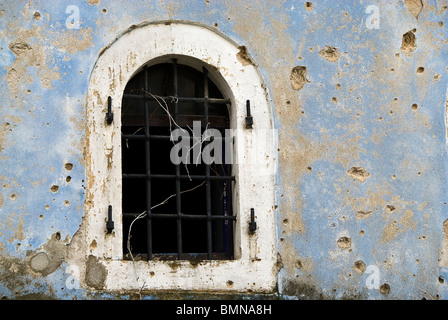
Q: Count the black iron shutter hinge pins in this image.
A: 4